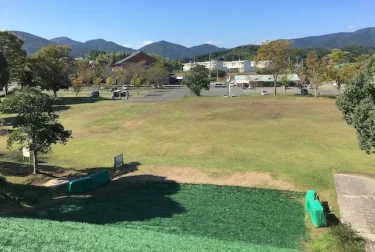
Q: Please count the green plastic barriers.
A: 4